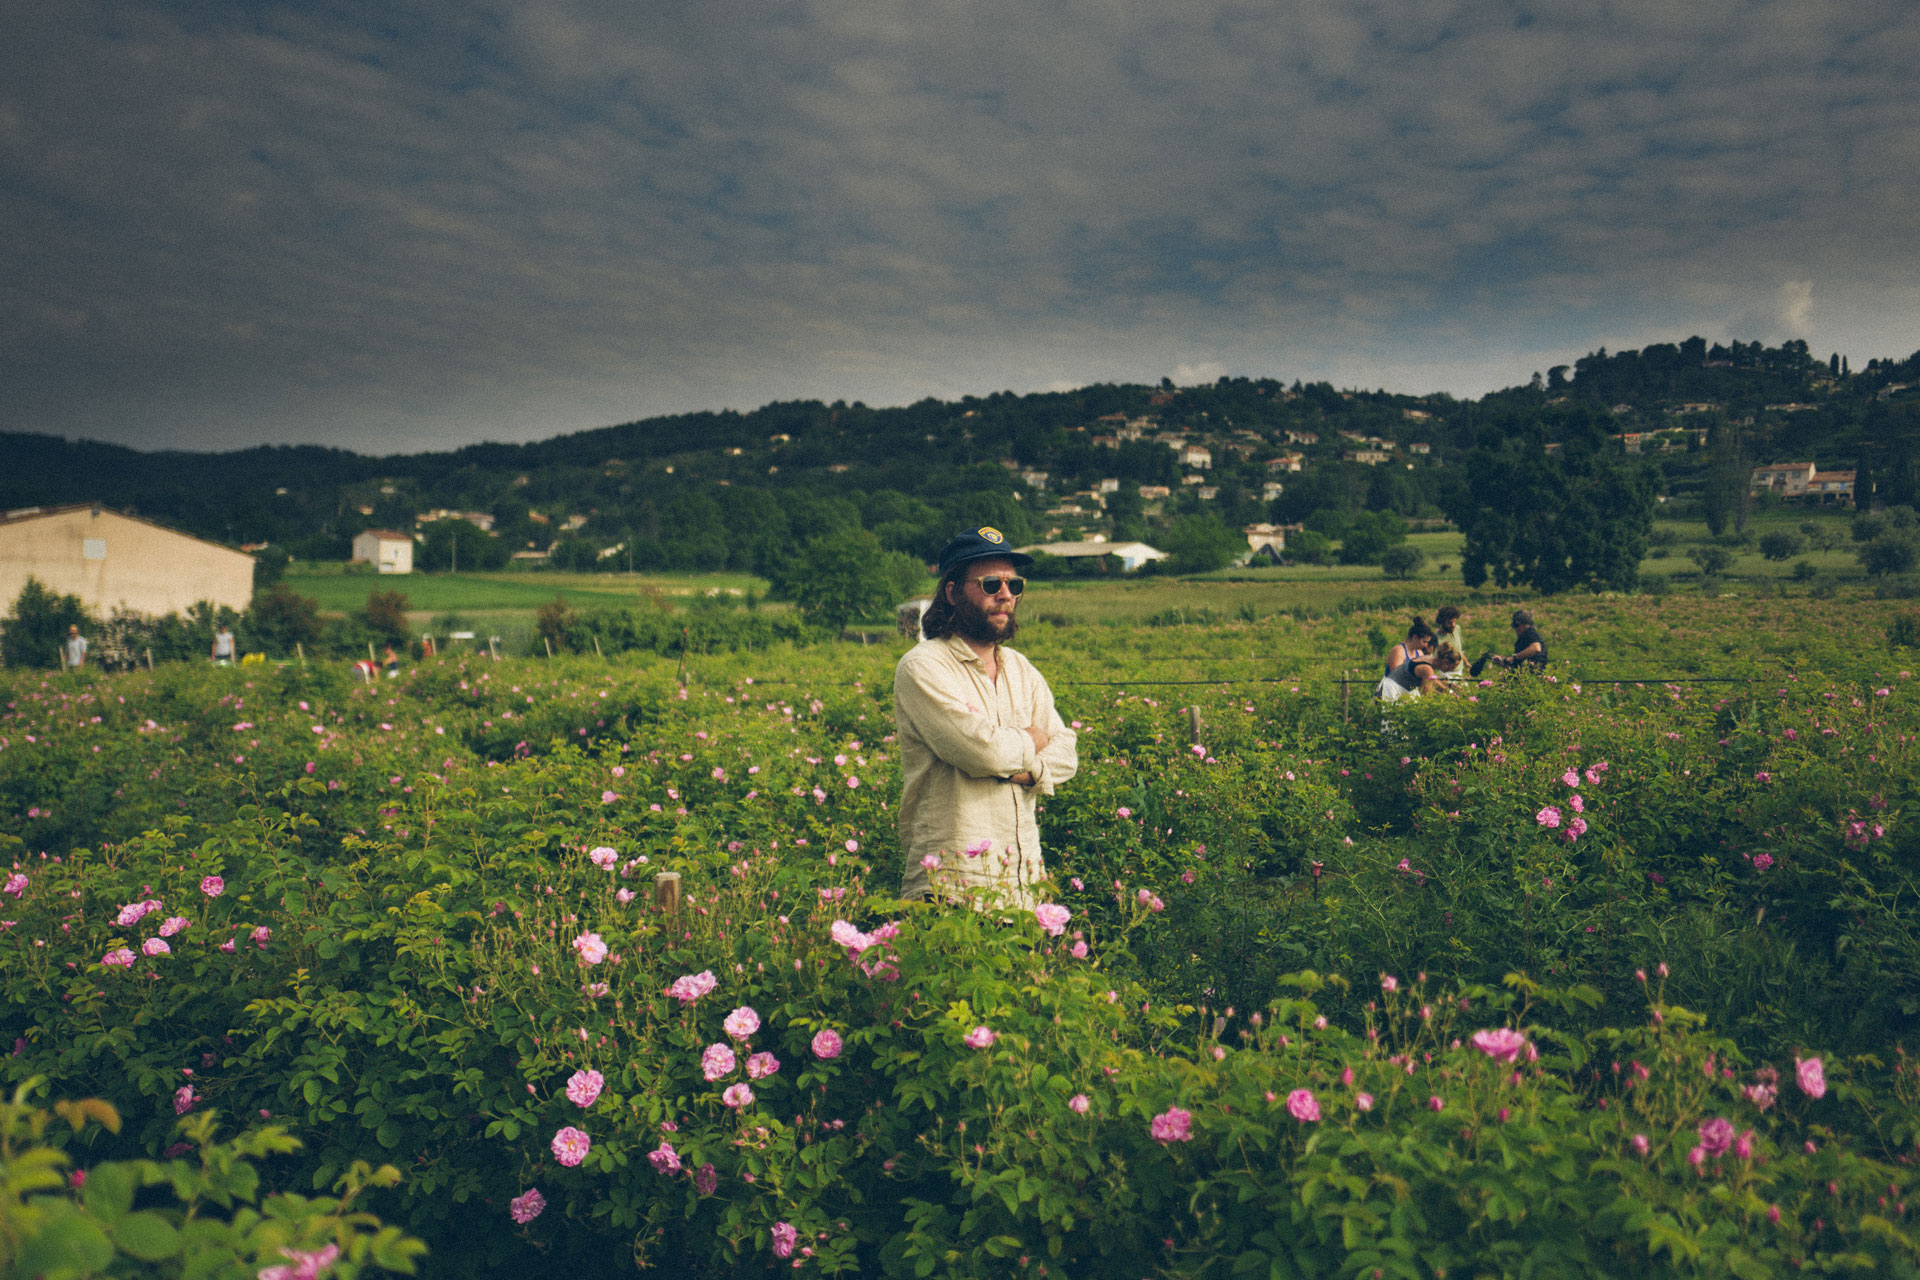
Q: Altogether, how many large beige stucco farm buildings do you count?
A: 1